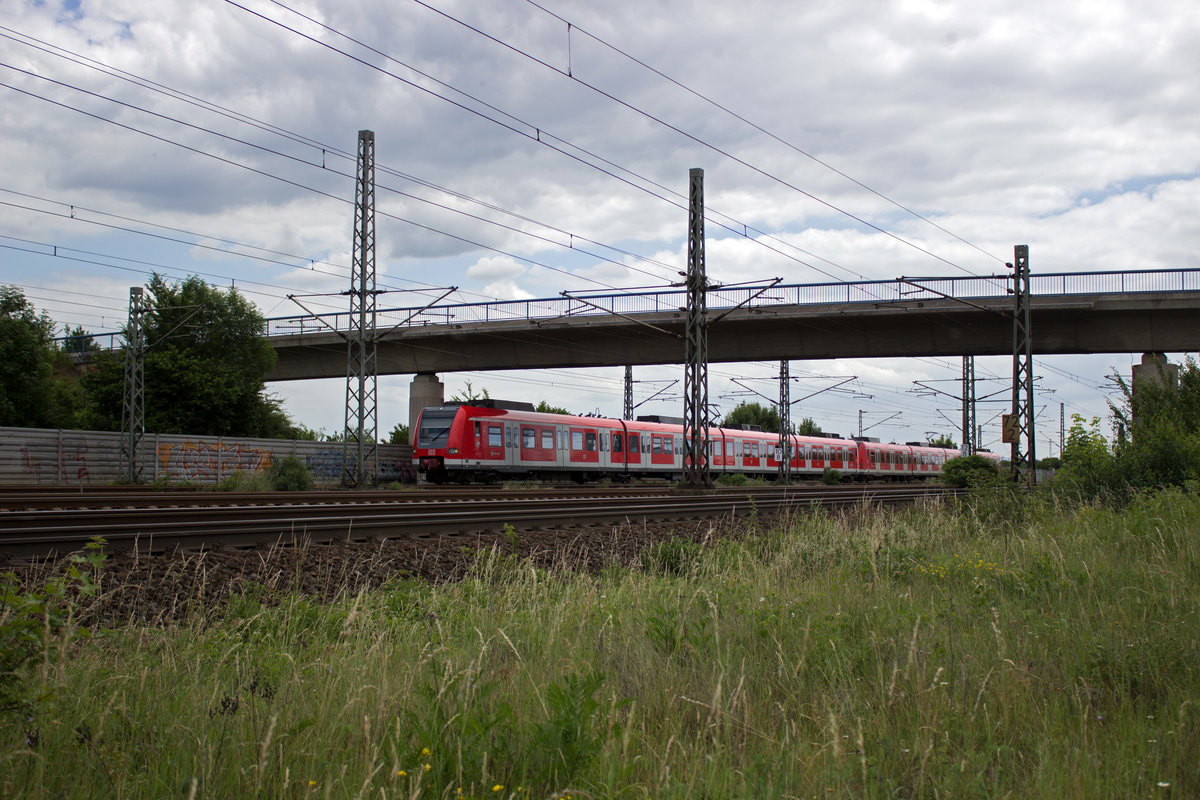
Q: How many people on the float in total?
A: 0